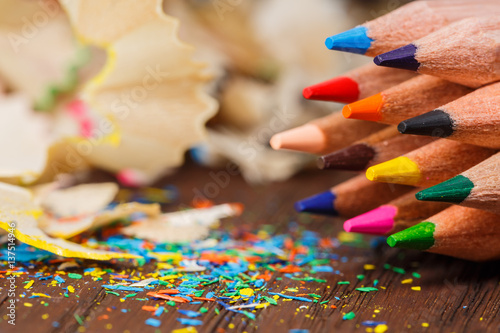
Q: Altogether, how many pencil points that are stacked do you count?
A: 12